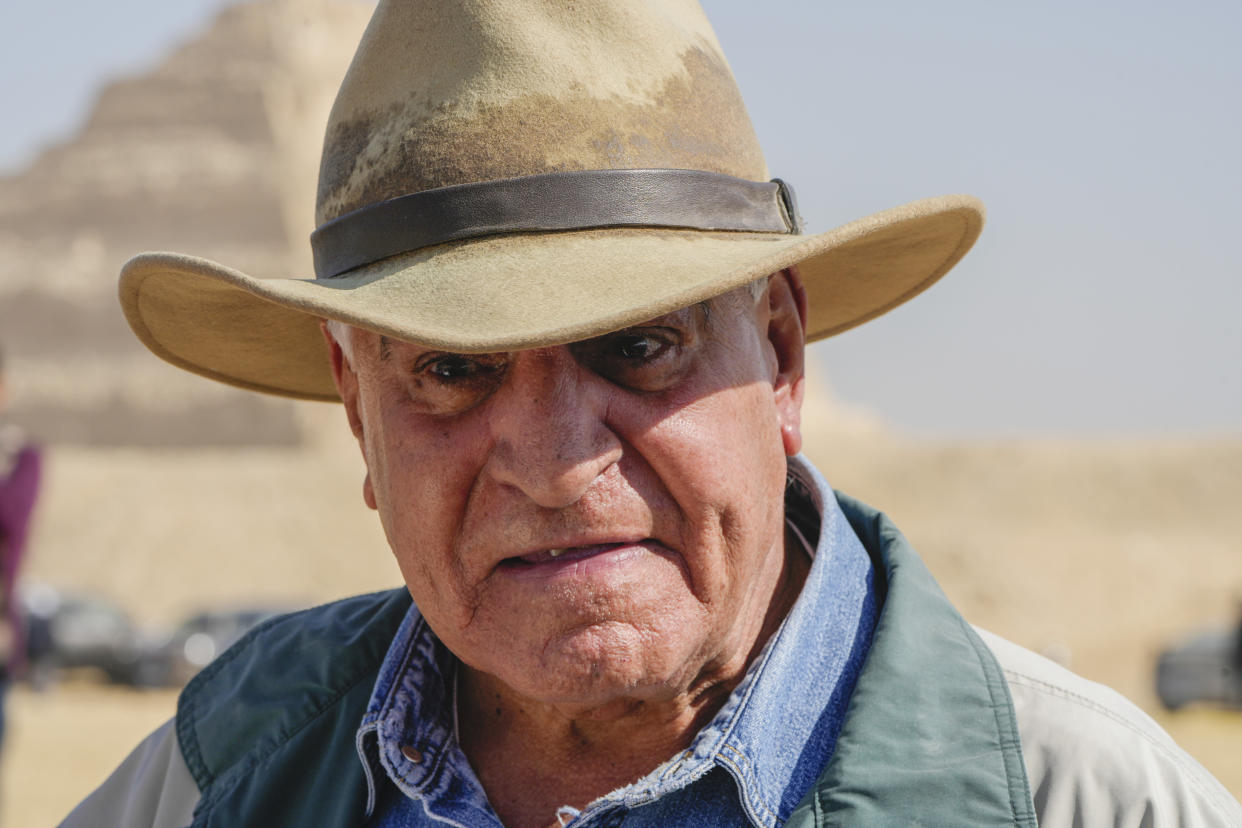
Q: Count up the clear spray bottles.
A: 0